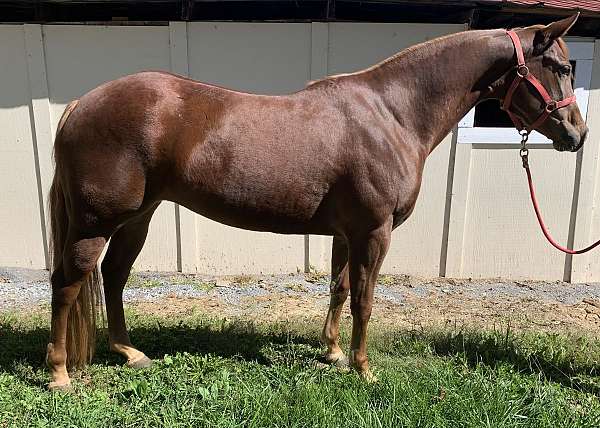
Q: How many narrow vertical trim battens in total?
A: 5